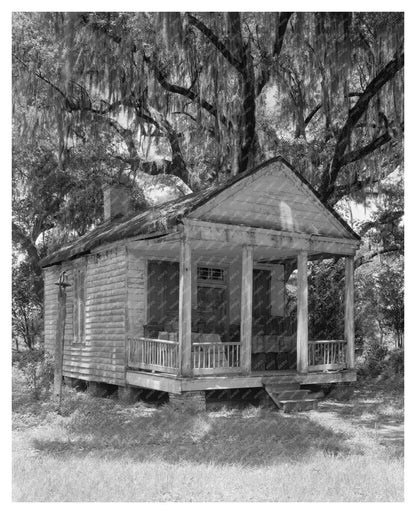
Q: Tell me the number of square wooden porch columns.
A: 4